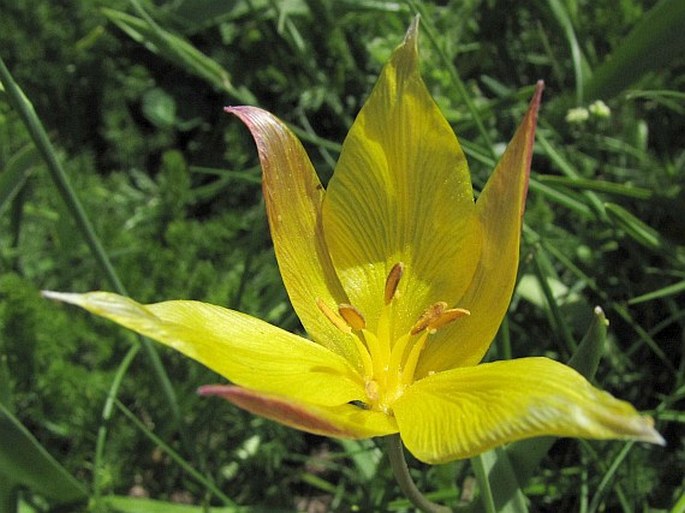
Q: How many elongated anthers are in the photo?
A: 5